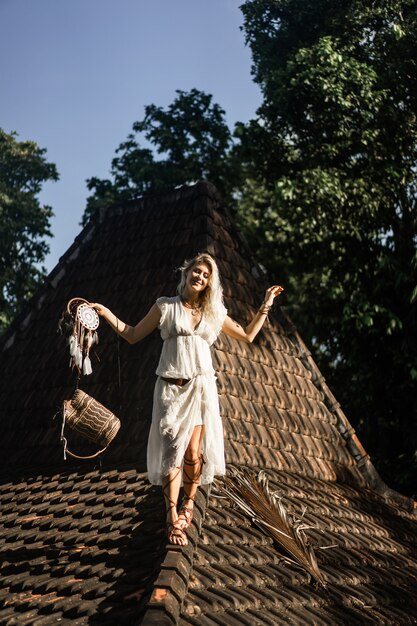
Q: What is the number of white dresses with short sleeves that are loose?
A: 1